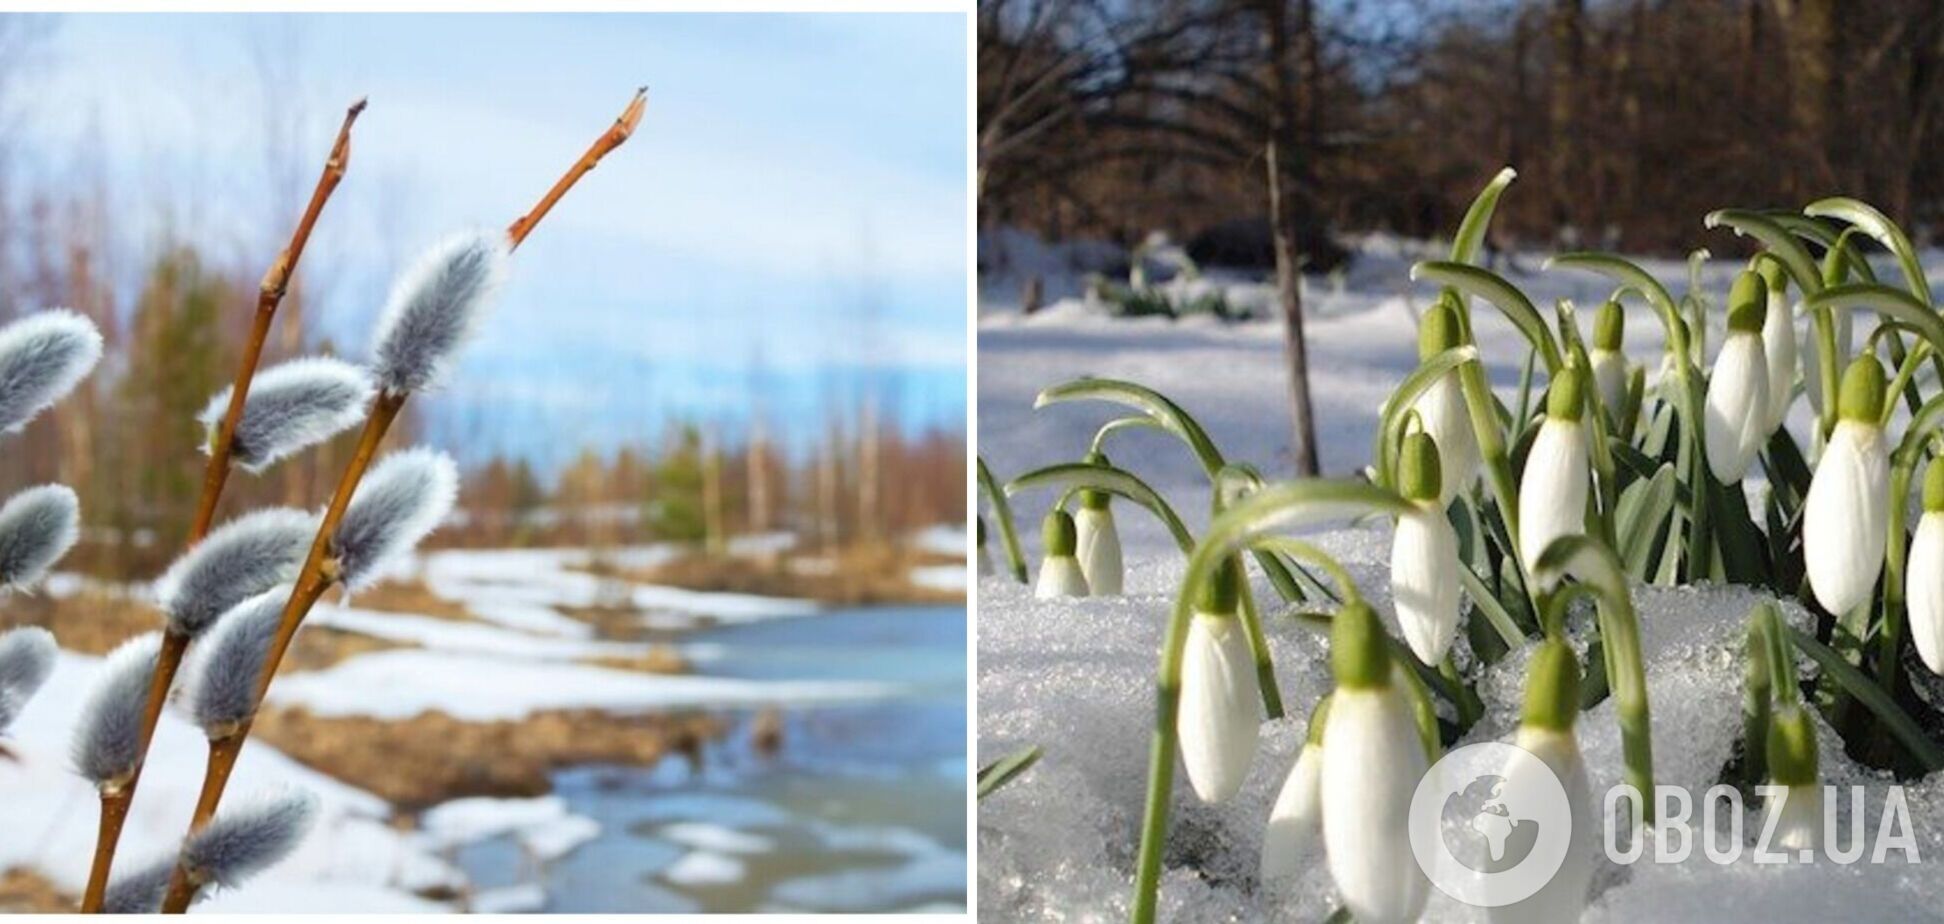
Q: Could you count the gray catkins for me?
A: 11